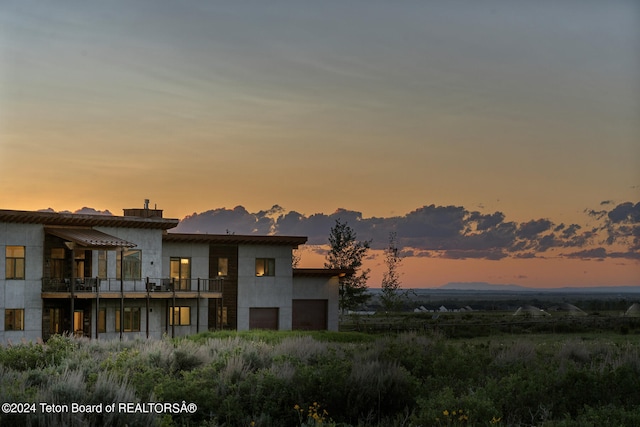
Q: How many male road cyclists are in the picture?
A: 0